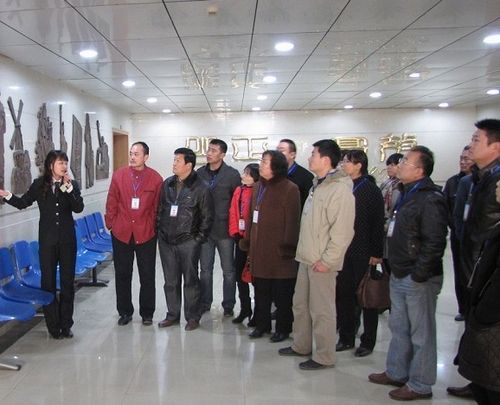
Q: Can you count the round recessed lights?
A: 14